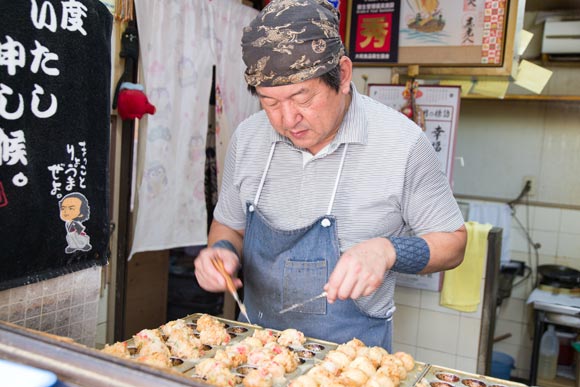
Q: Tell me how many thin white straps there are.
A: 2